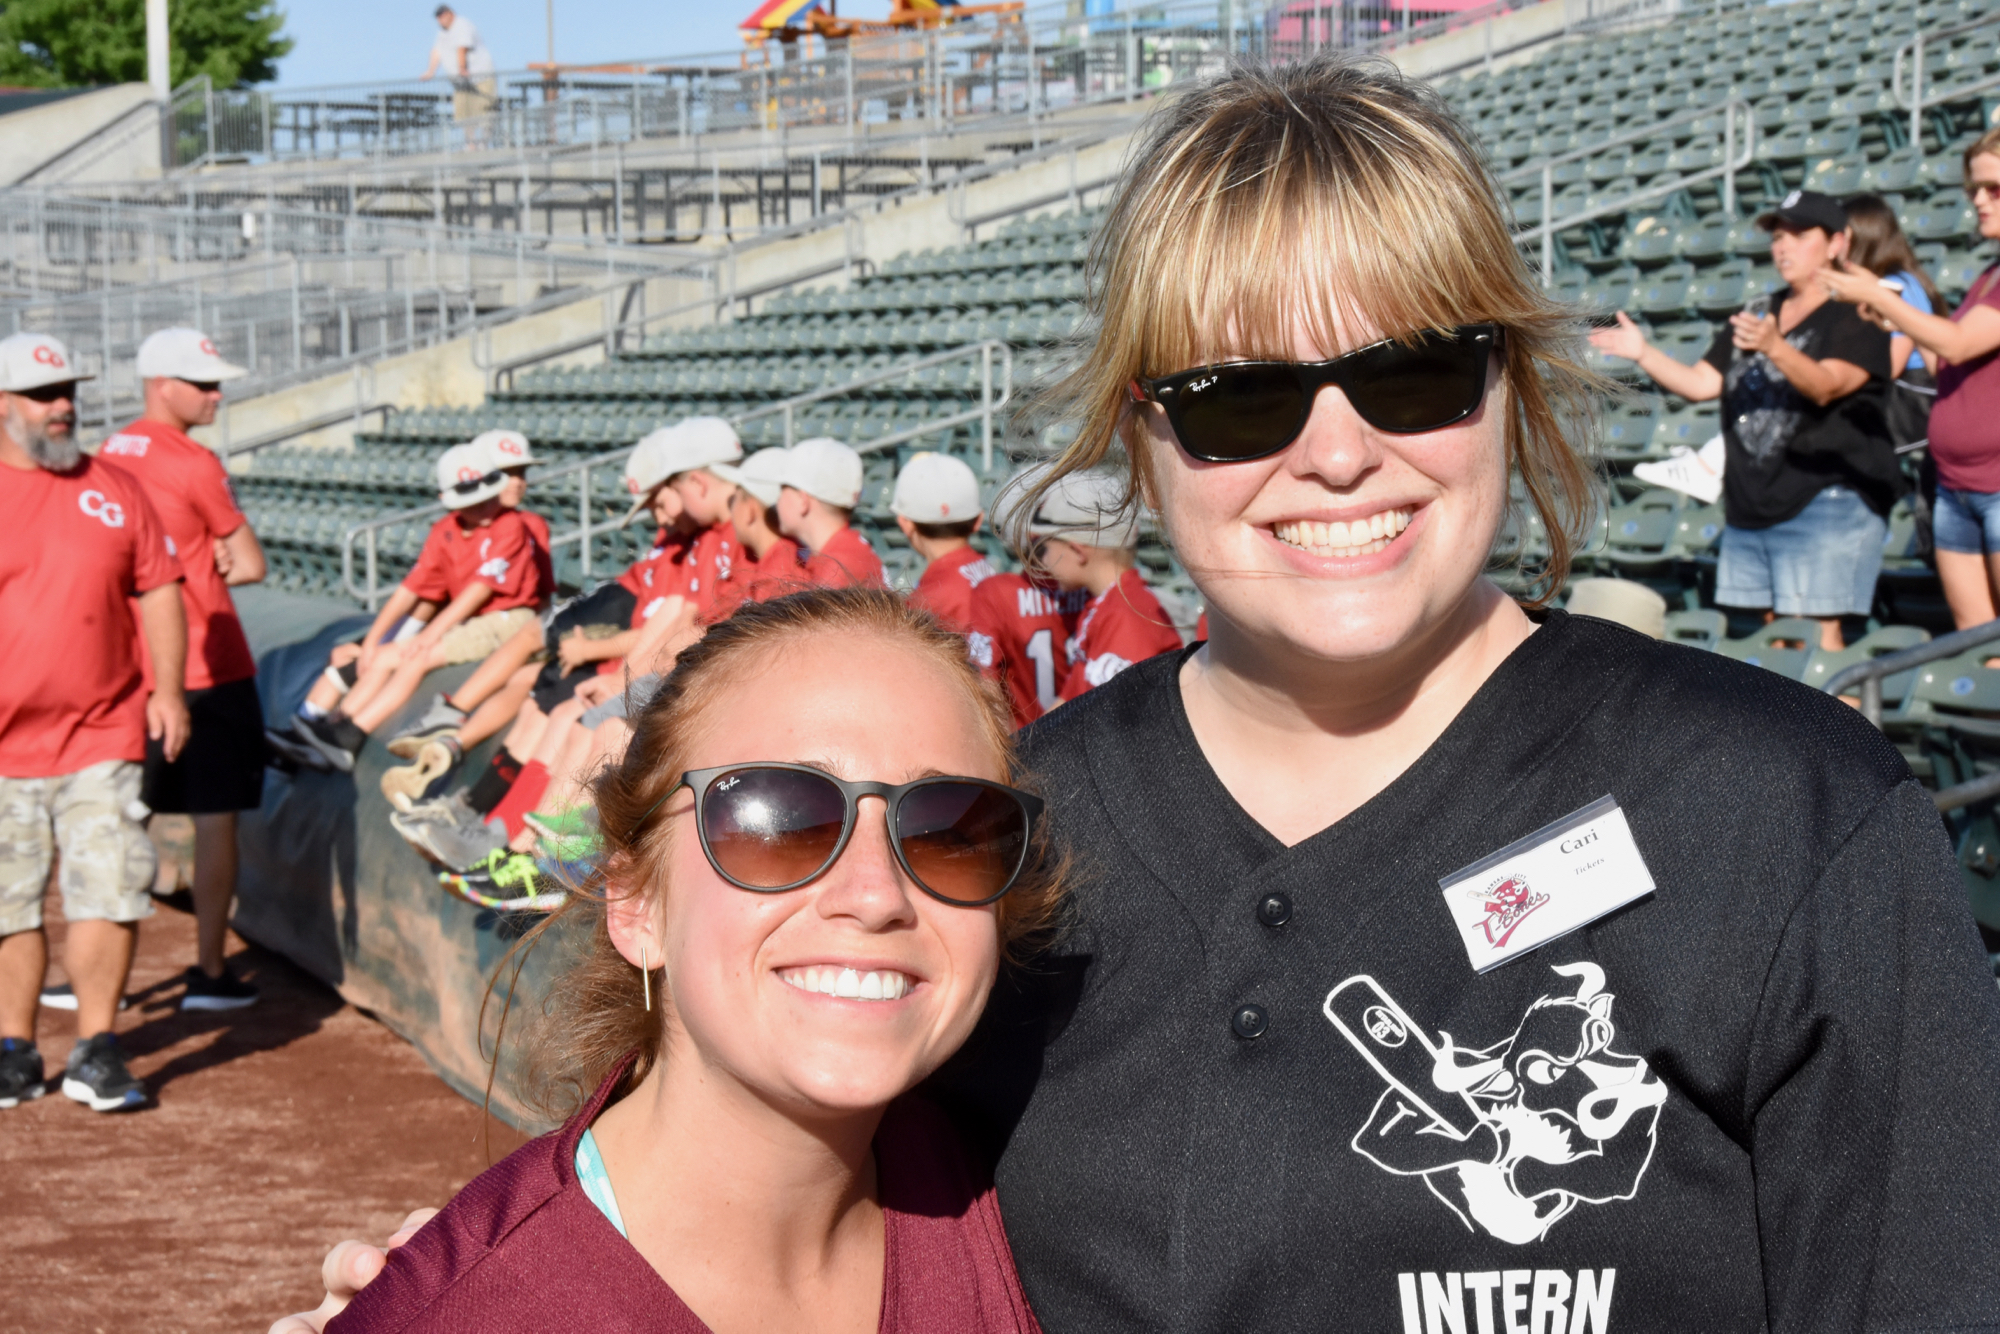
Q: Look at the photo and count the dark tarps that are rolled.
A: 1